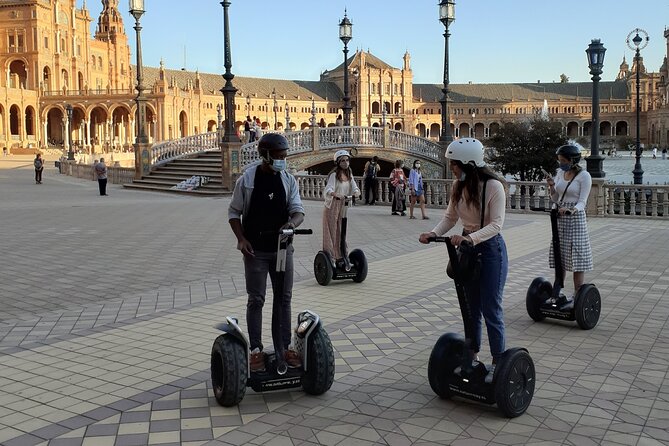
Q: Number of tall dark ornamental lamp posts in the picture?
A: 6